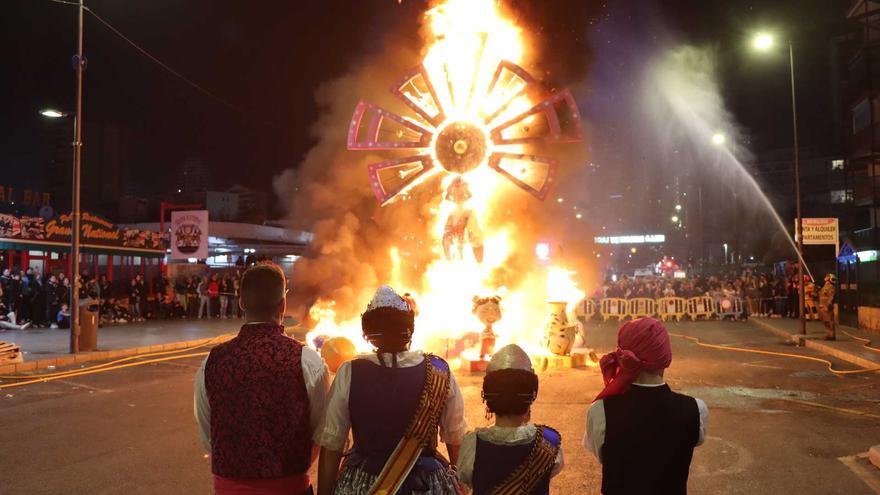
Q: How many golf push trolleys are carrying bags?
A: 0